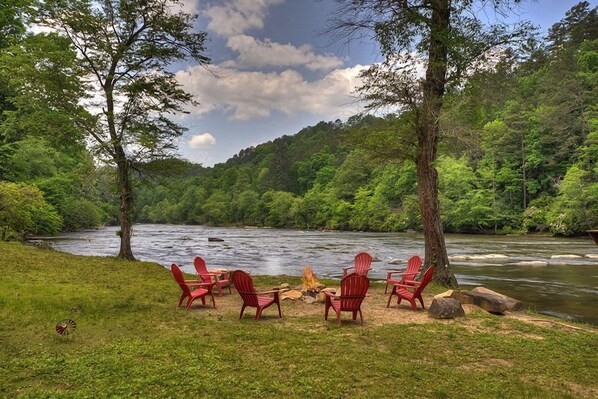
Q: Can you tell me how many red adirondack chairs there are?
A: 7